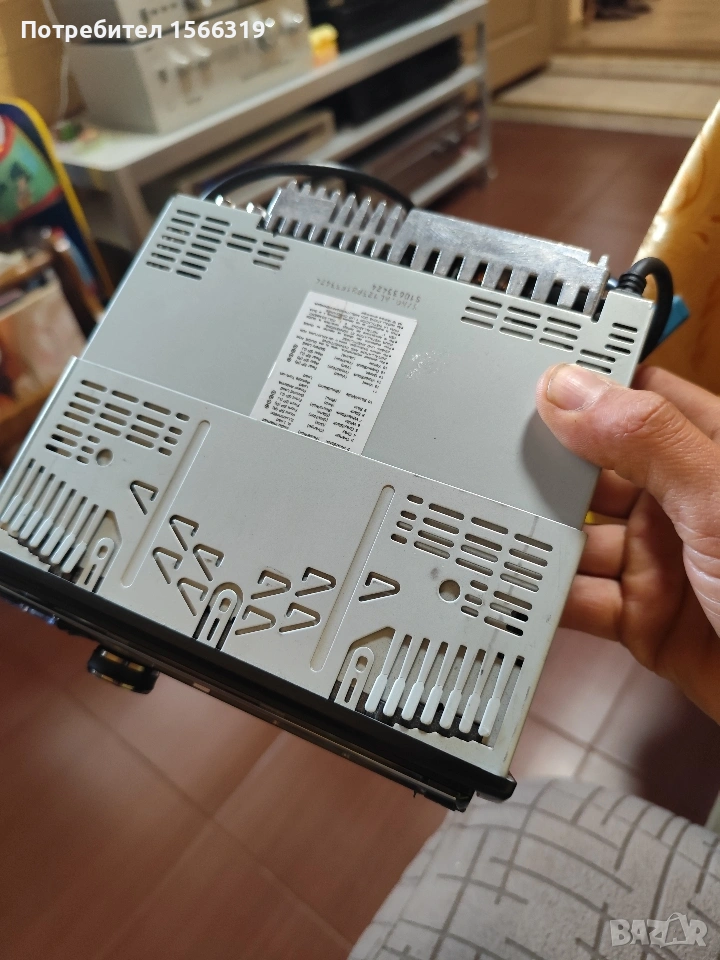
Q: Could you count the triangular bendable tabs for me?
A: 10